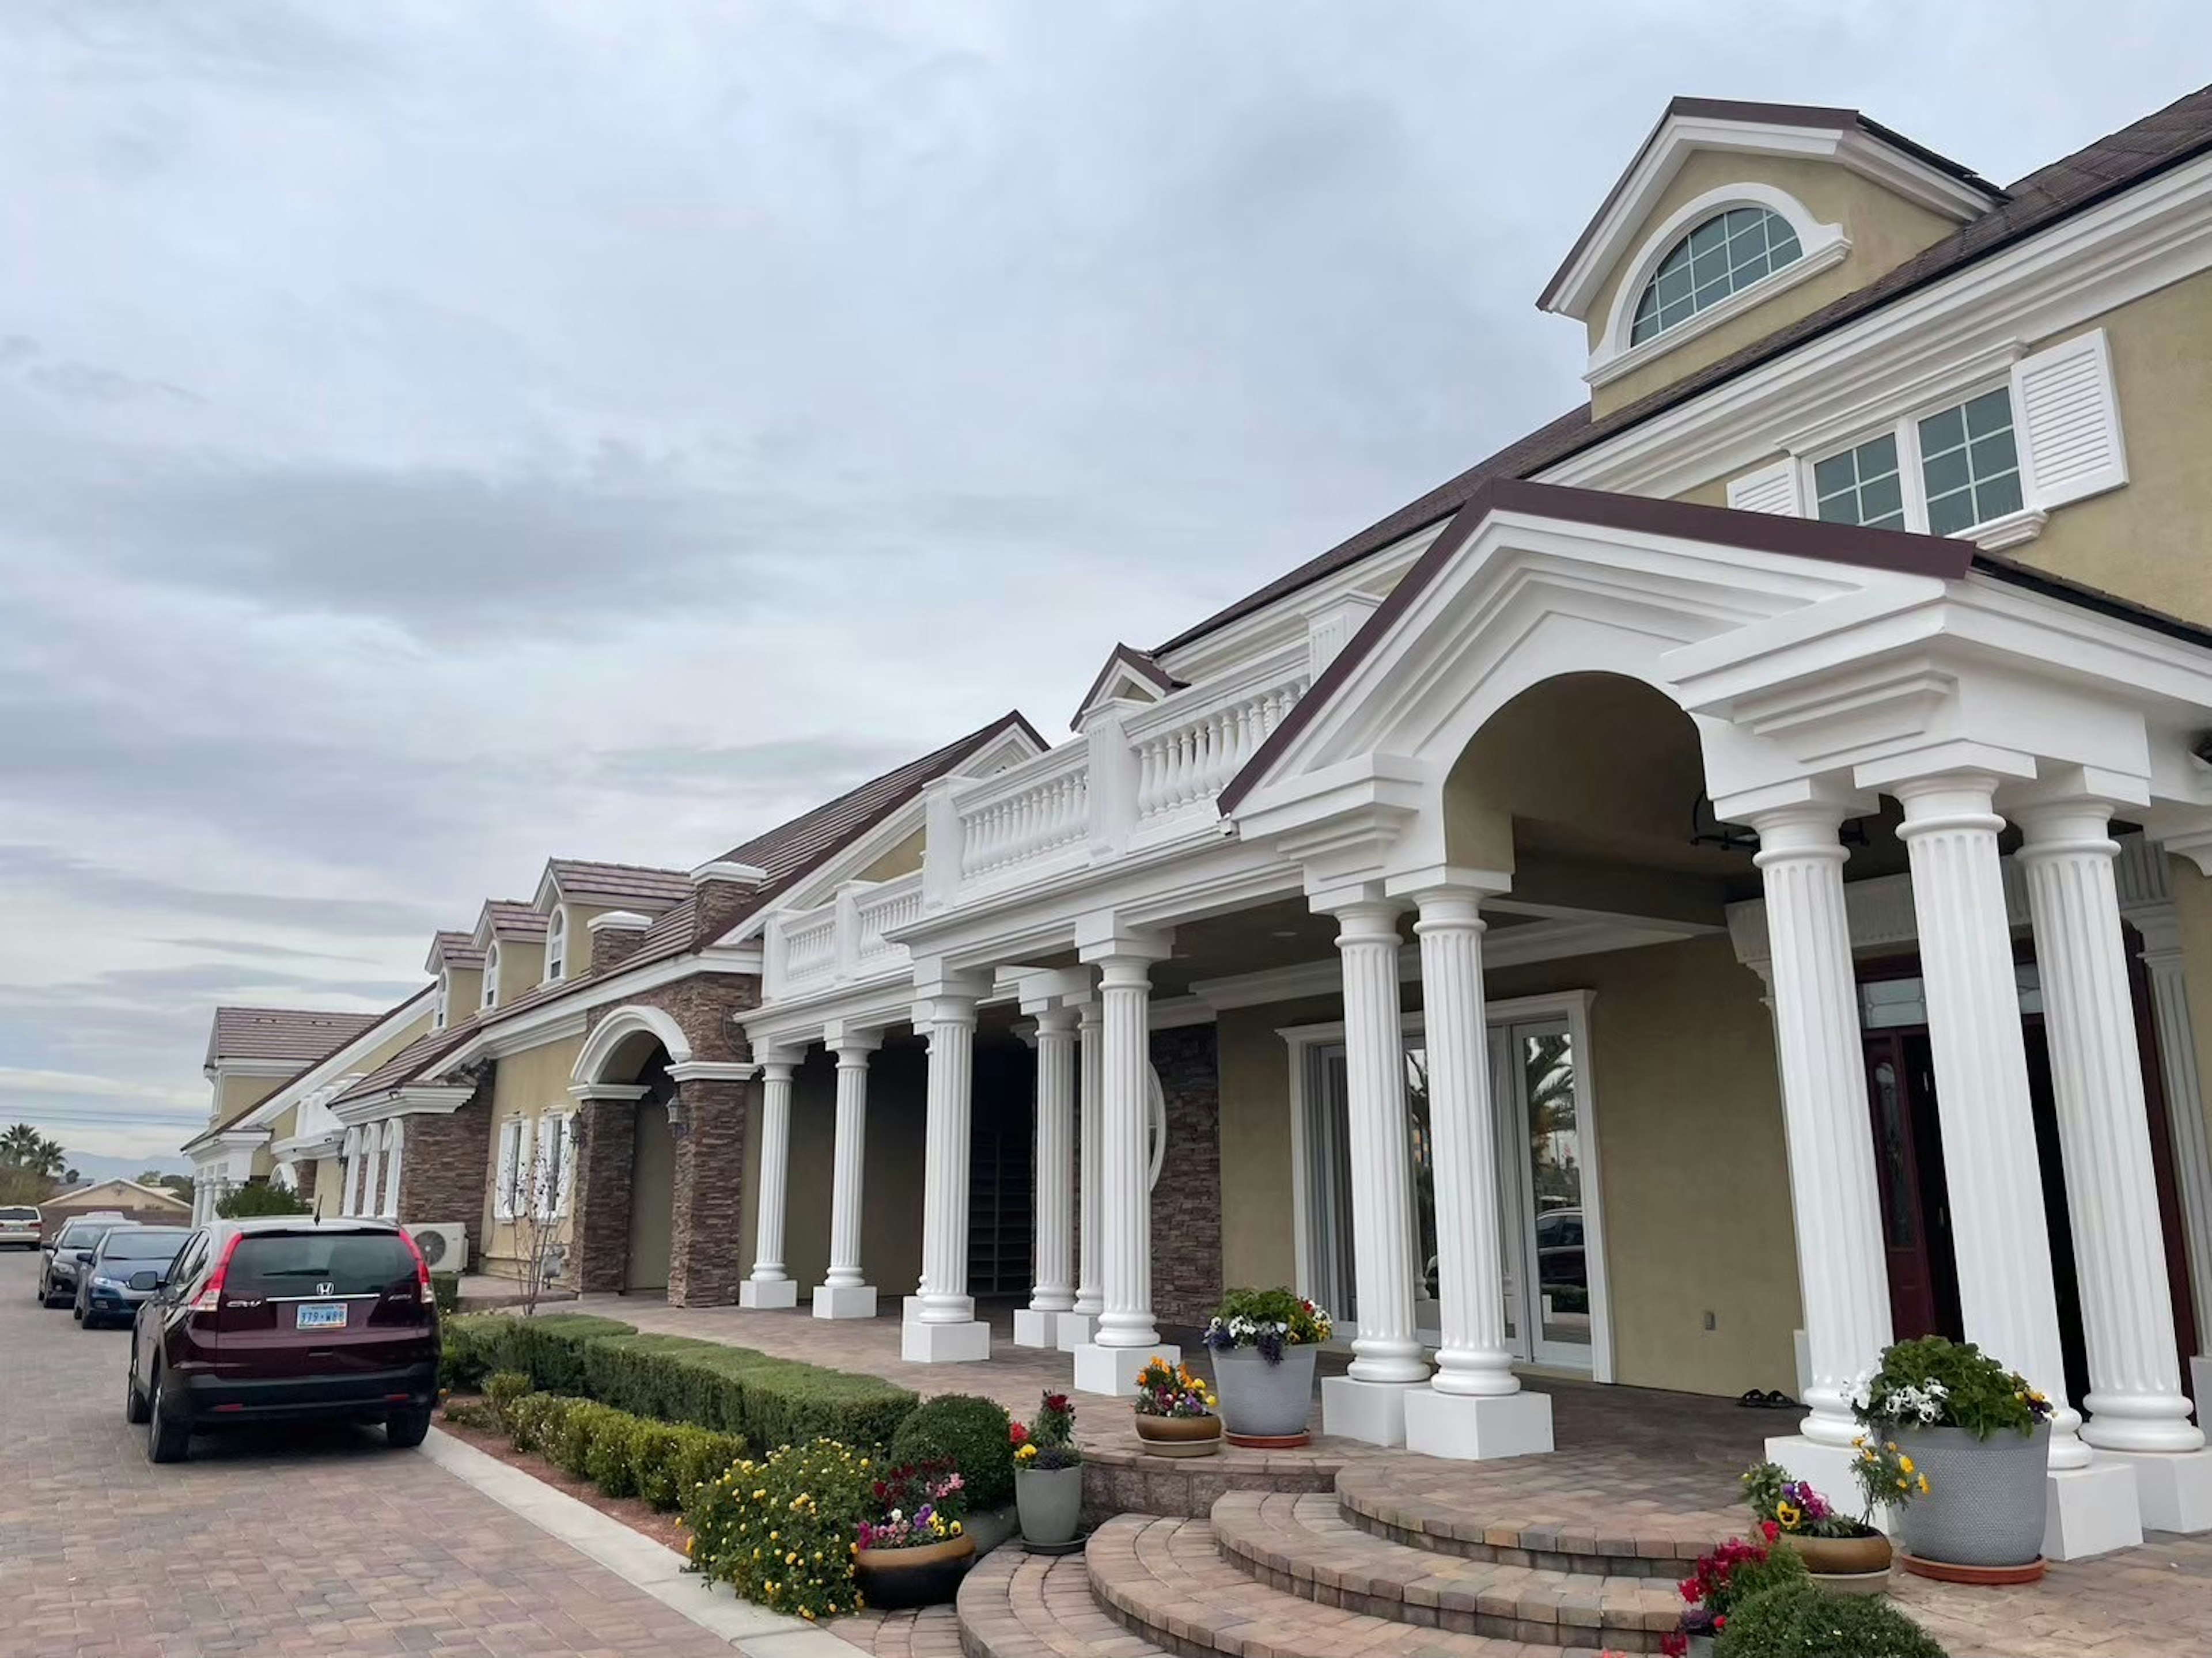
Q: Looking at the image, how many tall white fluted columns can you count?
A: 12